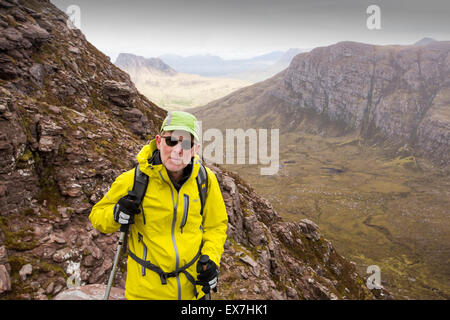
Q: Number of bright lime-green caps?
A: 1